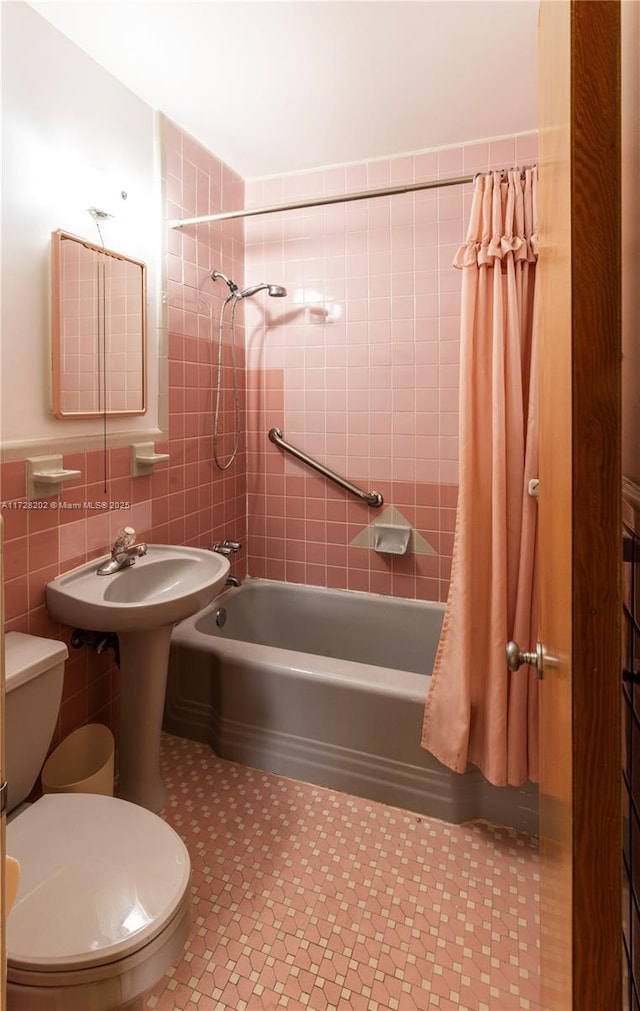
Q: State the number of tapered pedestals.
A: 1